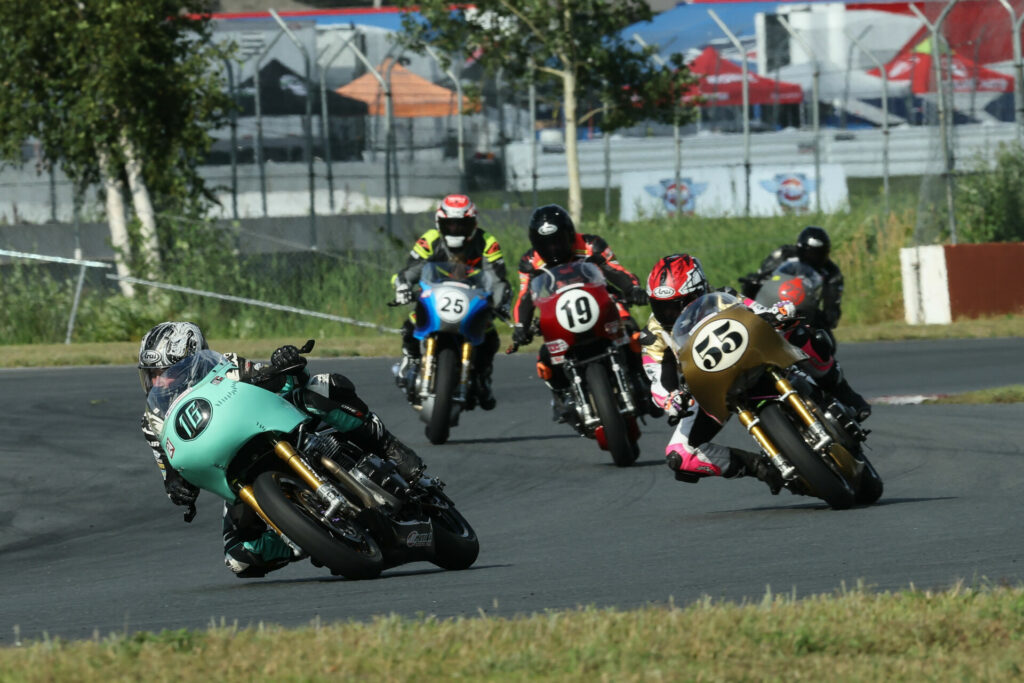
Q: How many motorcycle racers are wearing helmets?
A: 5